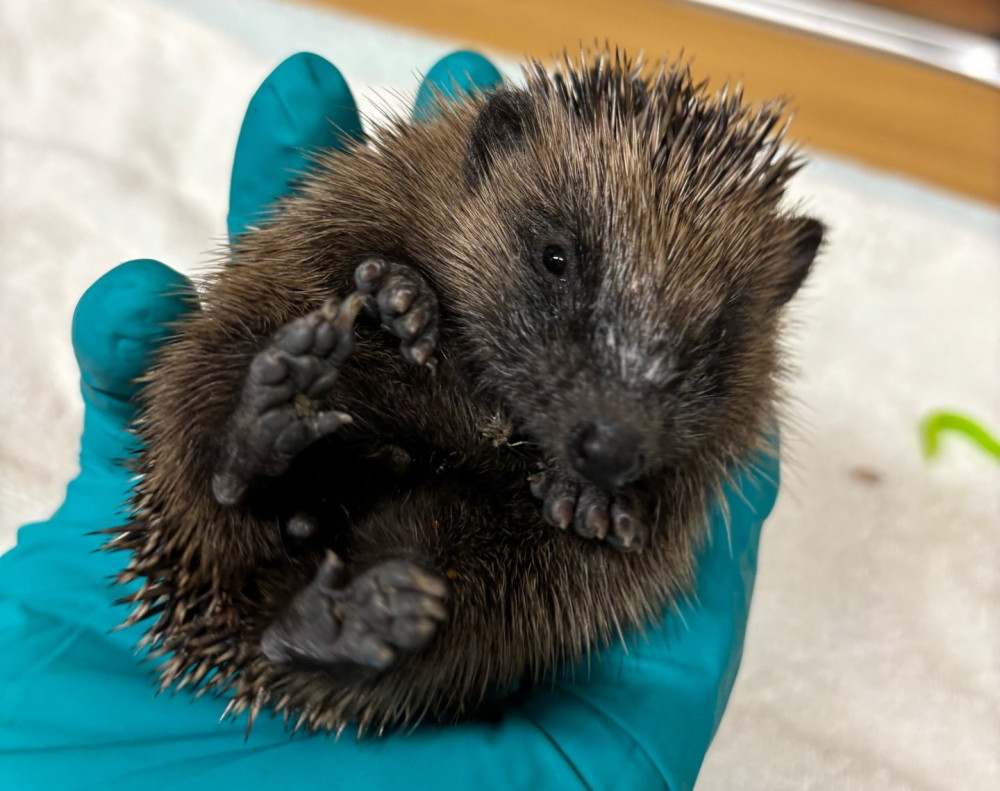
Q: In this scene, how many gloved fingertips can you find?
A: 3